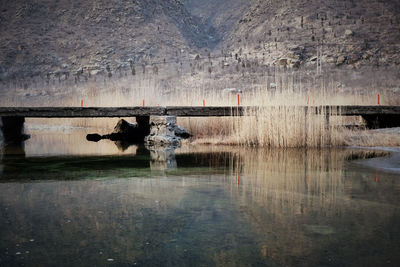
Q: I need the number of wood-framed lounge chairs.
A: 0